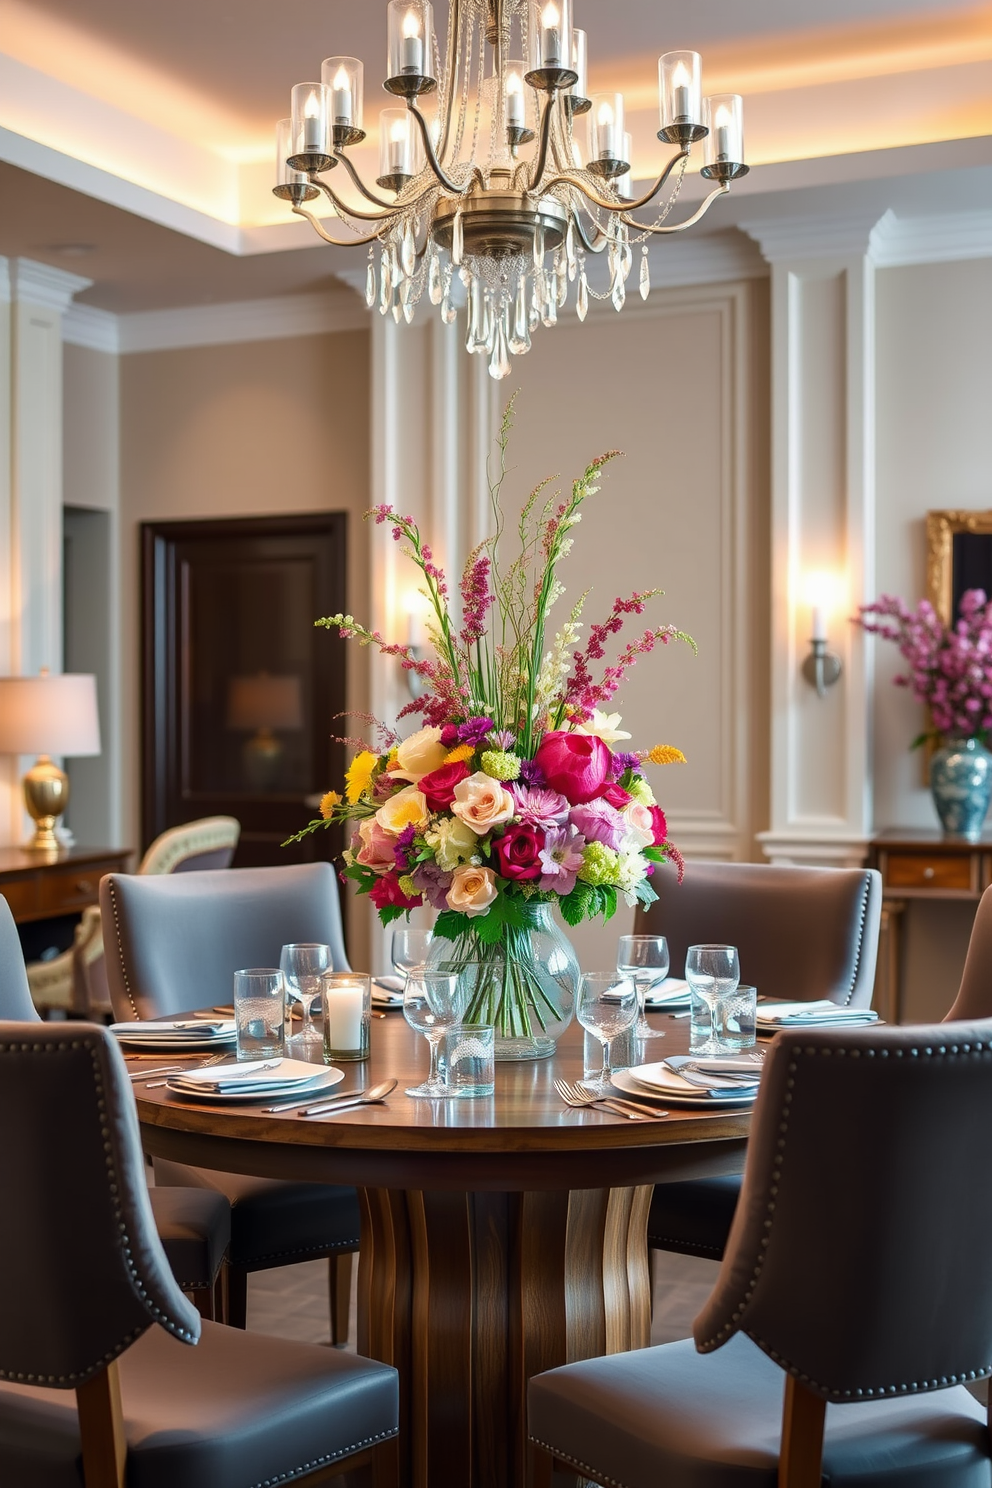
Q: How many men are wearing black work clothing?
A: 0